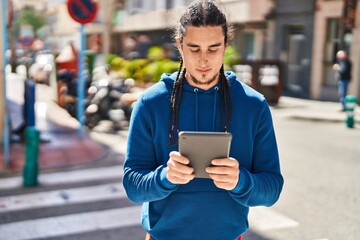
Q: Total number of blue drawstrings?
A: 2